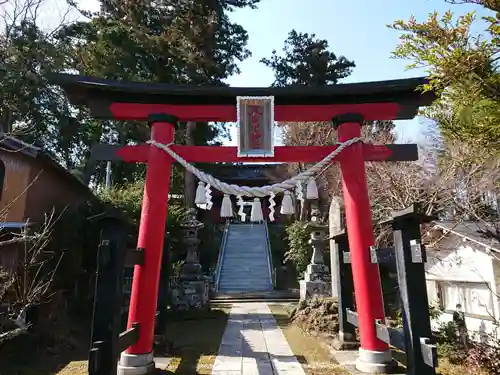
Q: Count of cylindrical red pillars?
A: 2